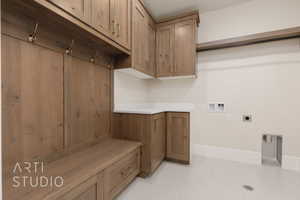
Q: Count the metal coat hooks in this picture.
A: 4